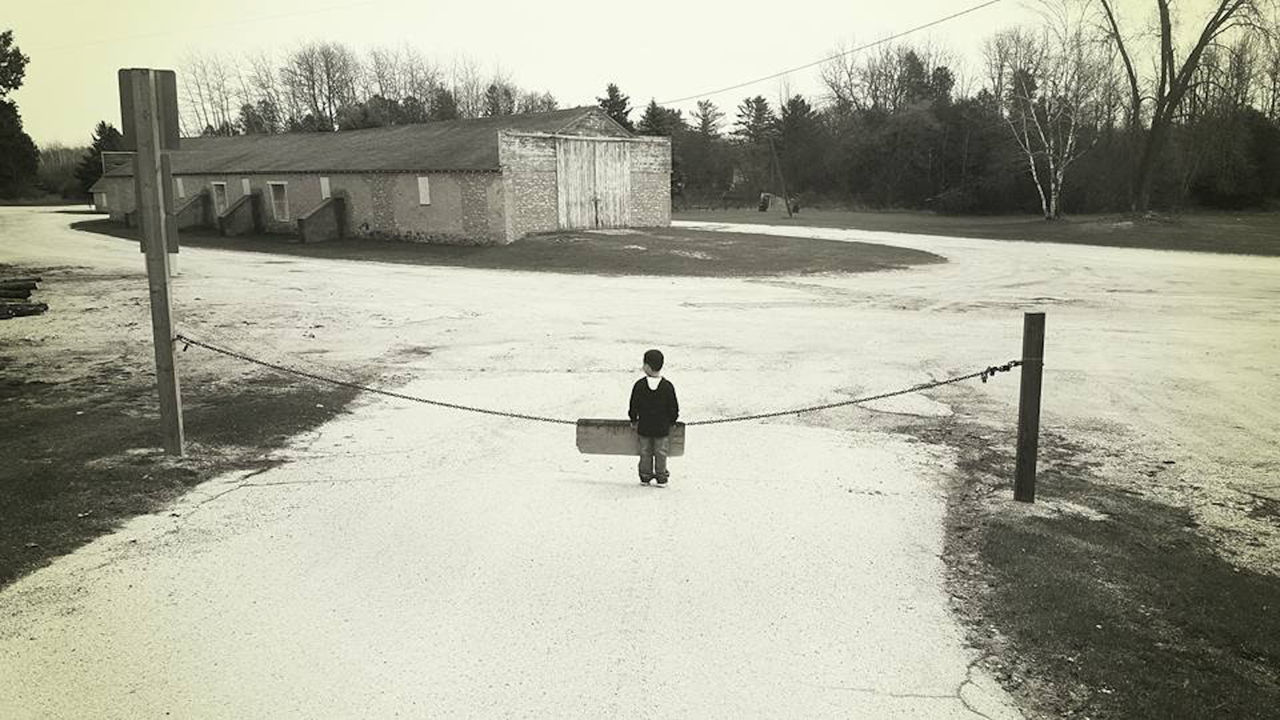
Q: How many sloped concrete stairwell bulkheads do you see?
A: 3